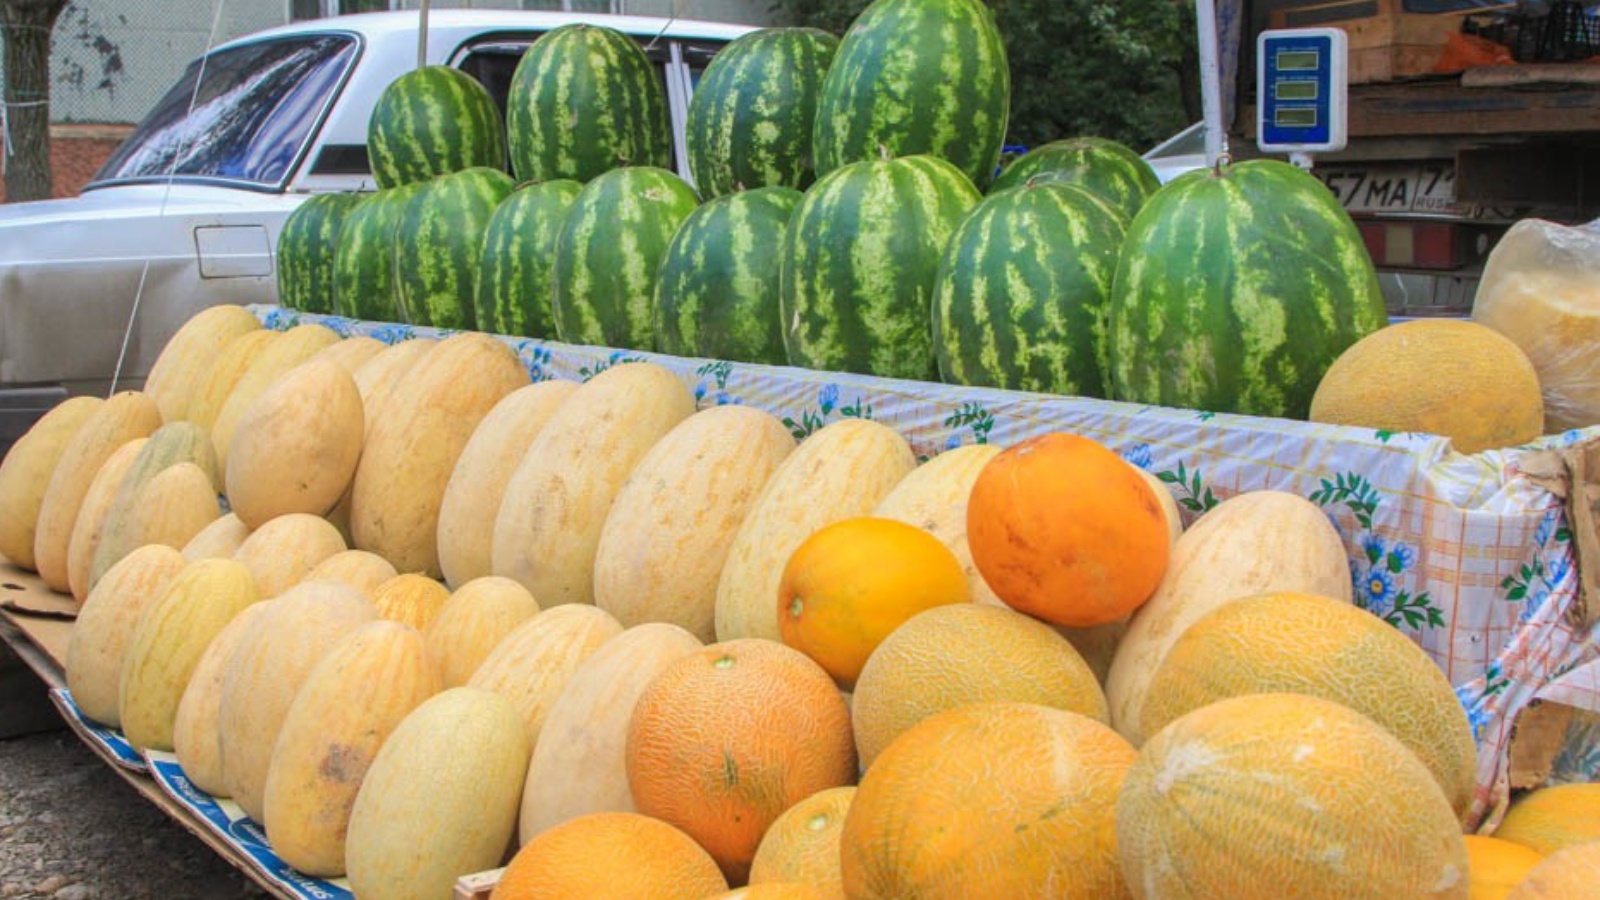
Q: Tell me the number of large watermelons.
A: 14